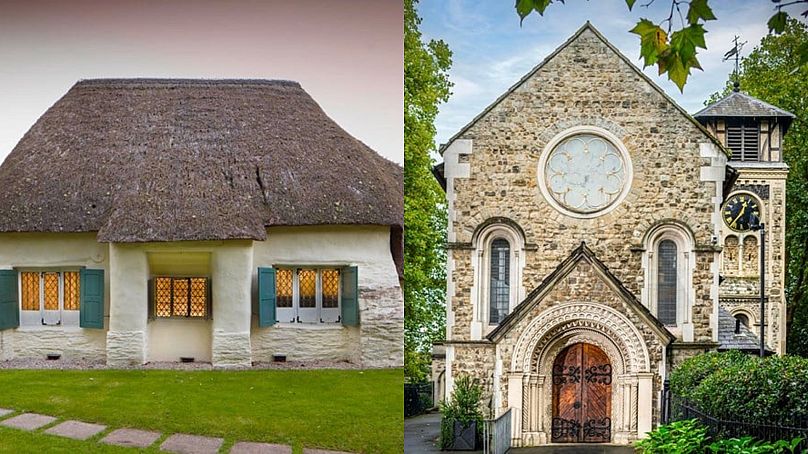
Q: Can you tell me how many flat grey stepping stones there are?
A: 7